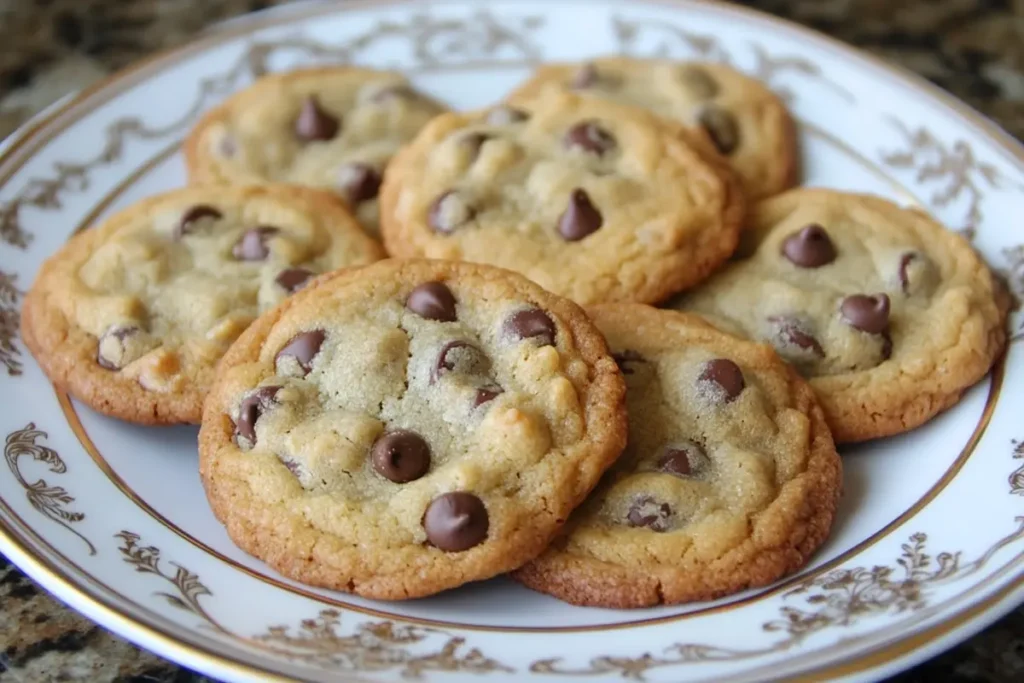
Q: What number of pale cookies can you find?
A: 7